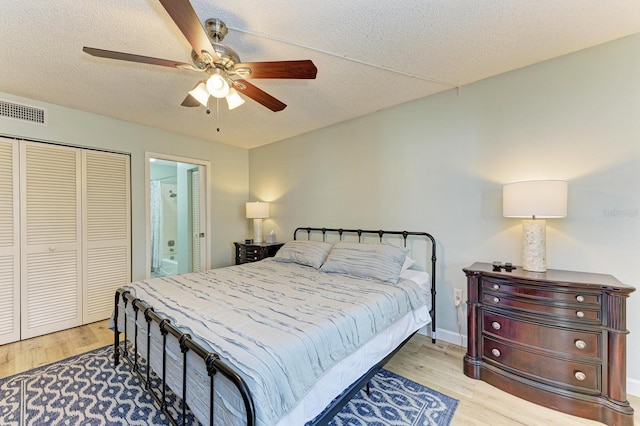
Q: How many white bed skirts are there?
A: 1